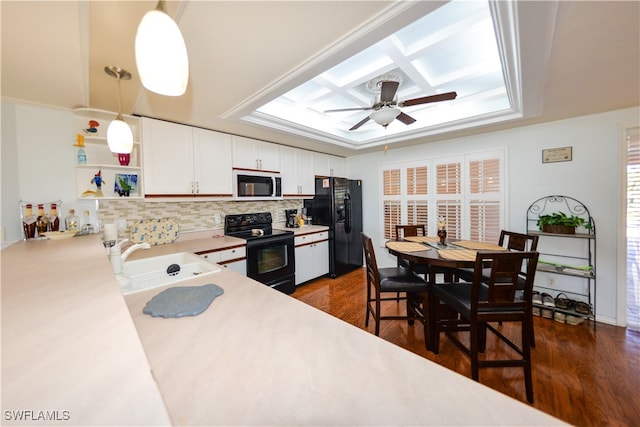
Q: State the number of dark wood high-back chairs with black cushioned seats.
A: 4